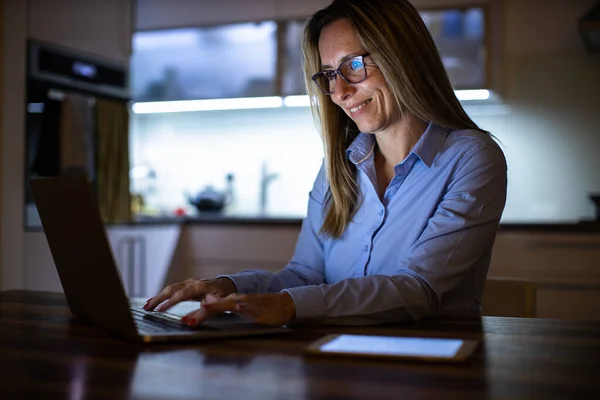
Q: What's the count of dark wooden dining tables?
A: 1